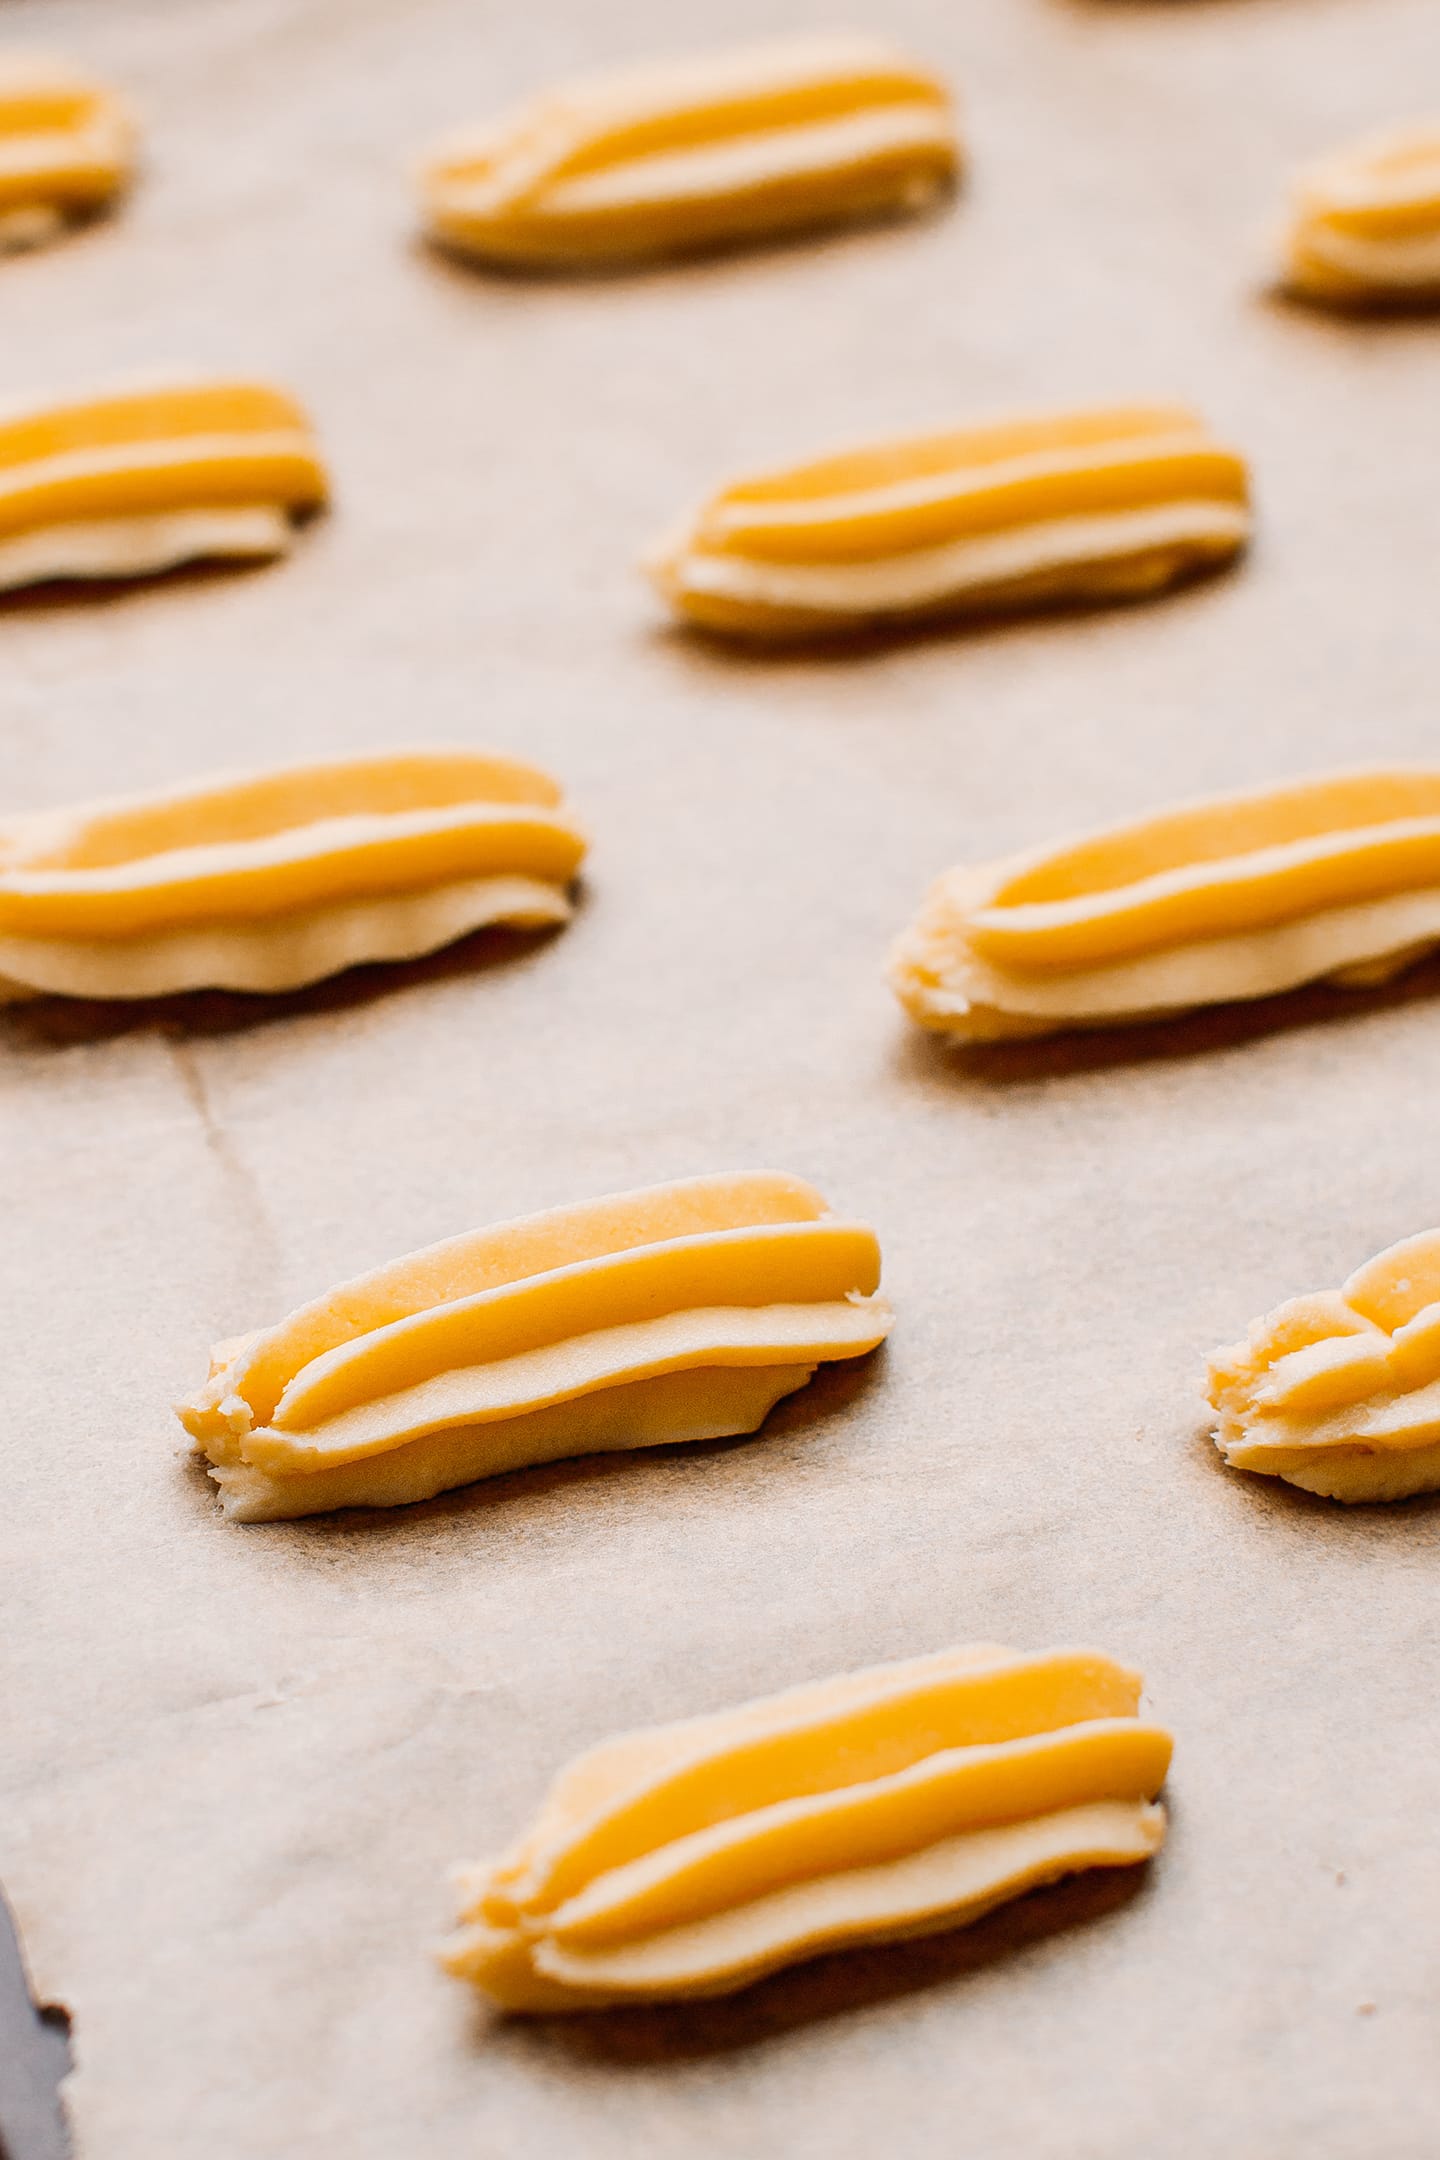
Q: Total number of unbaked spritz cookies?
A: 10